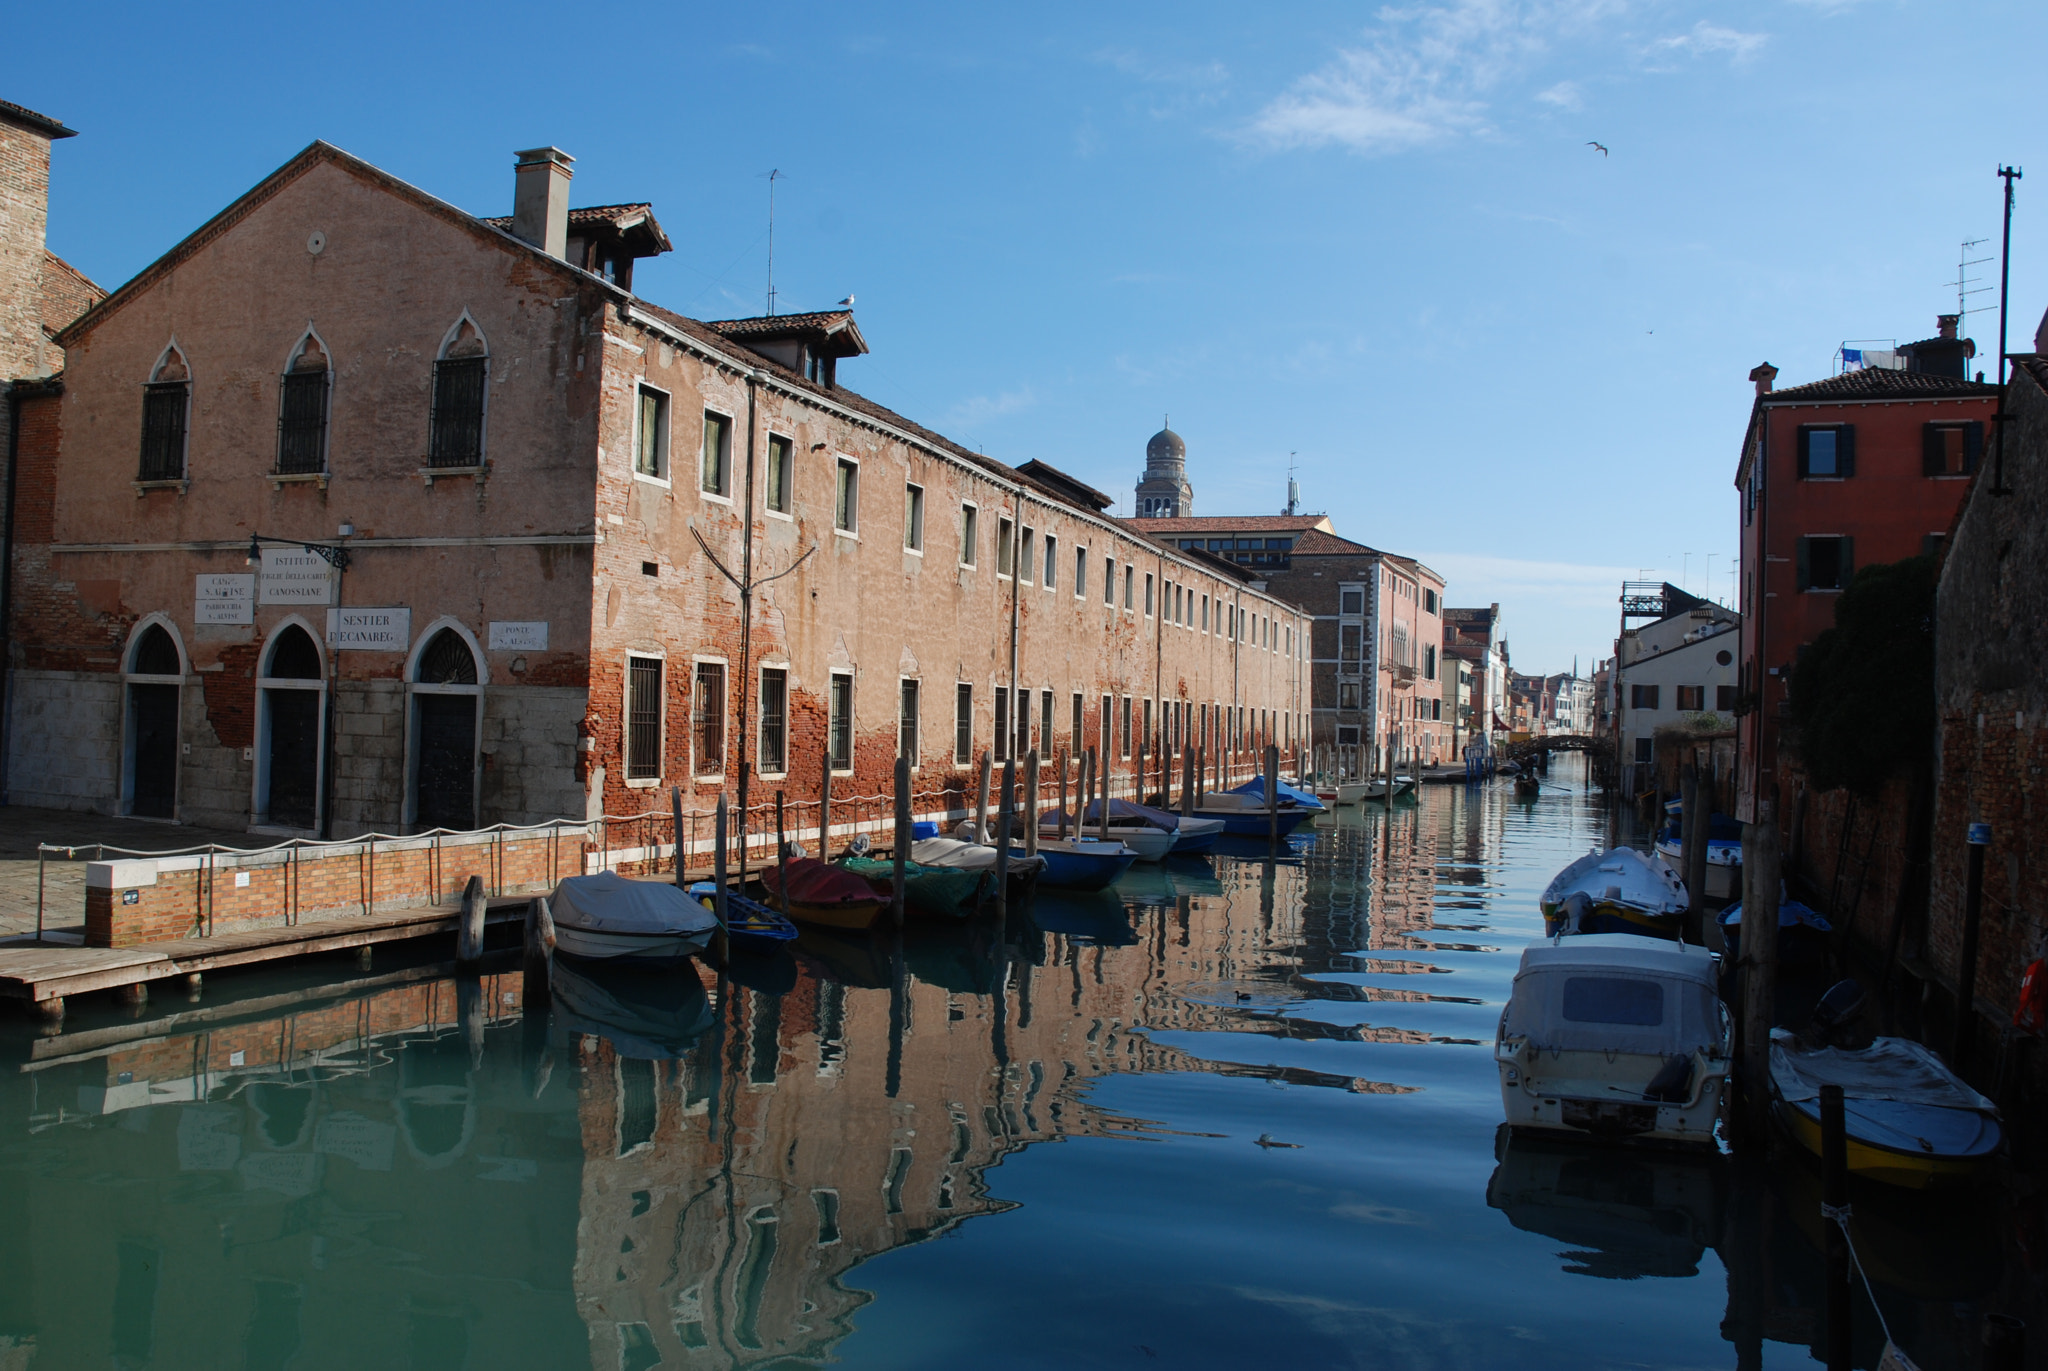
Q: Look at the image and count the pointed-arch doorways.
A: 3